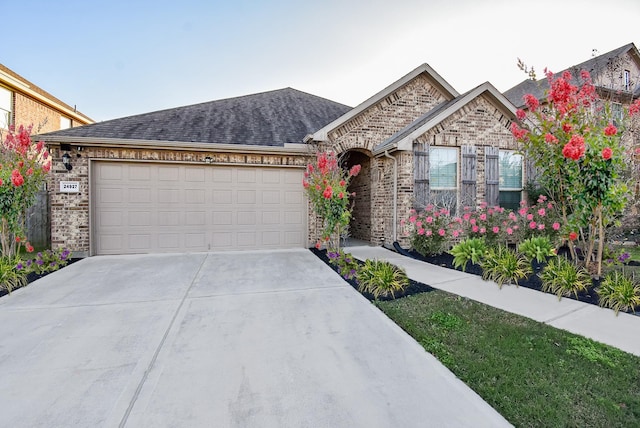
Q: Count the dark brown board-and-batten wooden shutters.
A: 4